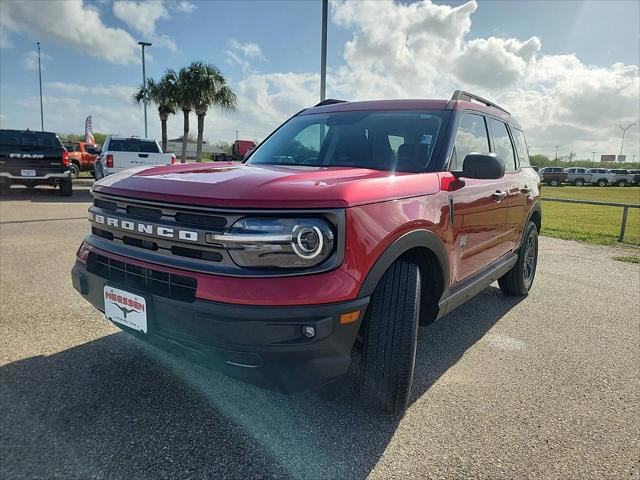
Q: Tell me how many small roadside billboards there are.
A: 2